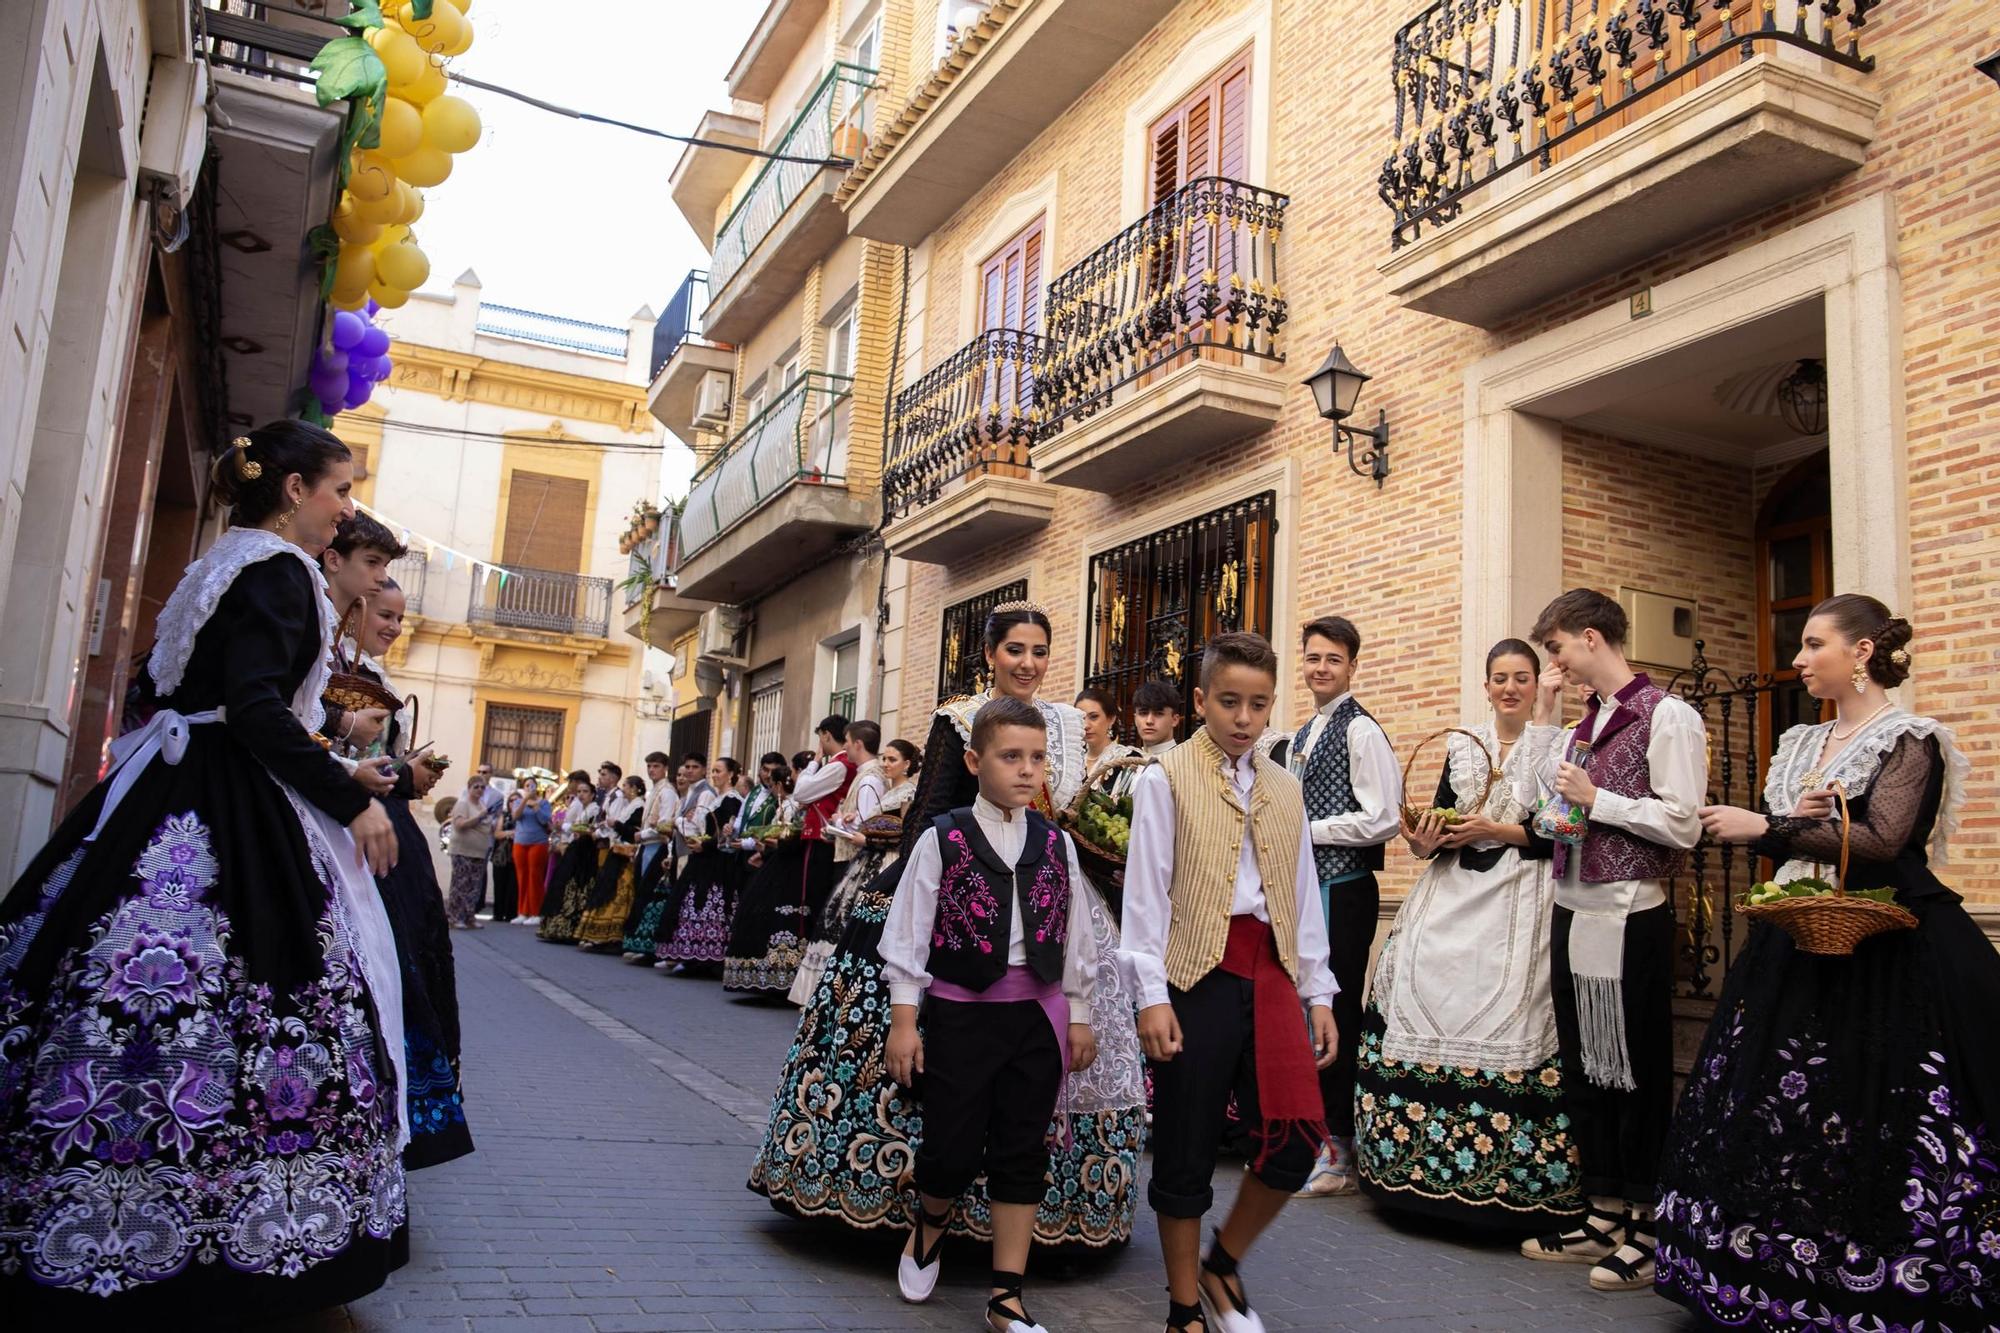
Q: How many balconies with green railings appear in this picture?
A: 2